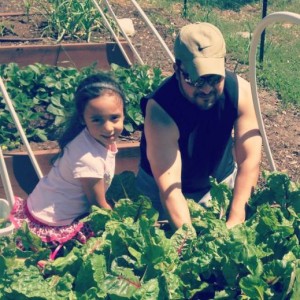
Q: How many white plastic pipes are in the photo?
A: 6